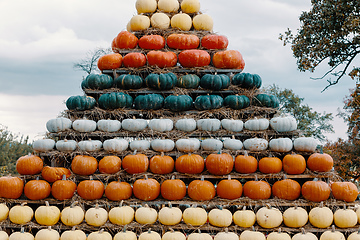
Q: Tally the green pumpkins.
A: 13